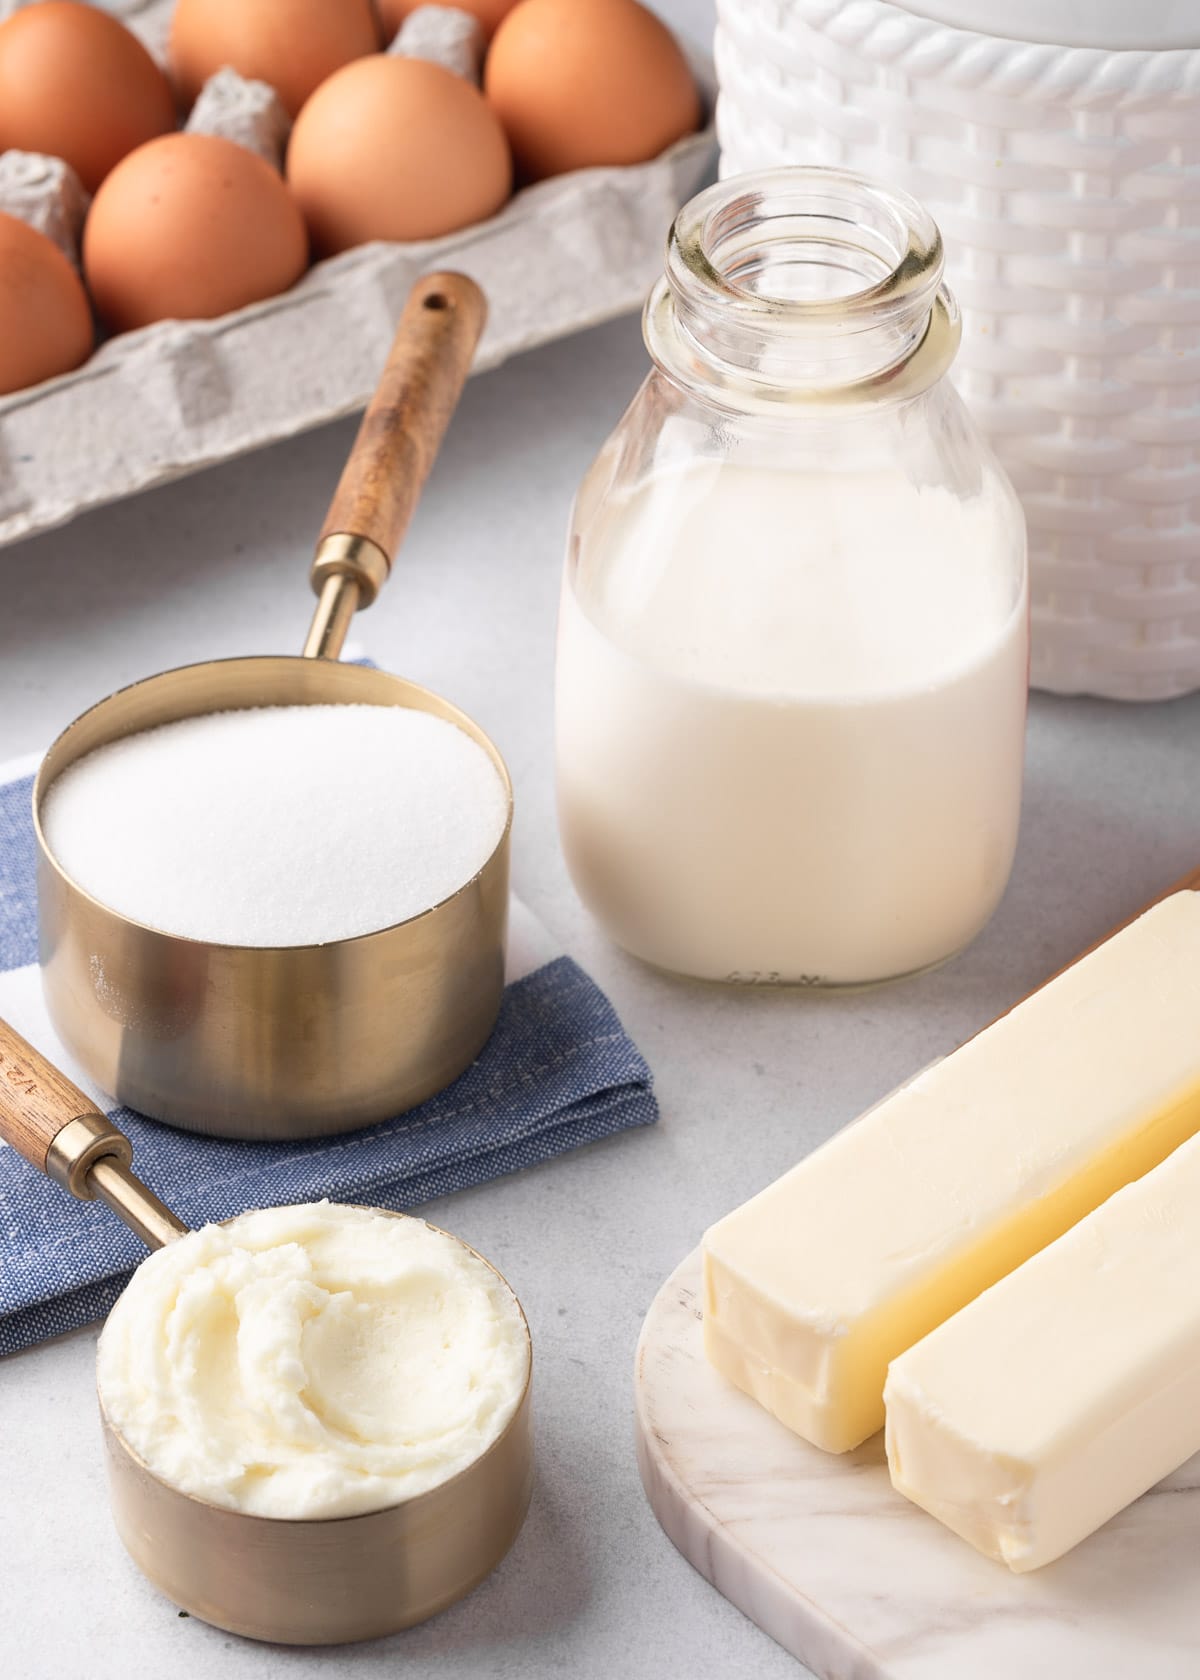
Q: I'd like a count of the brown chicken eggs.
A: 7